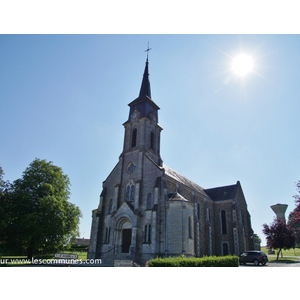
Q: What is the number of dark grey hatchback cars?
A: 1